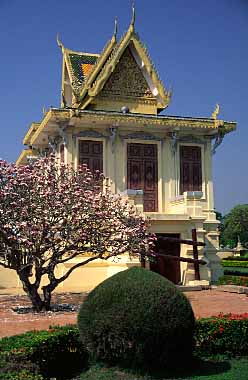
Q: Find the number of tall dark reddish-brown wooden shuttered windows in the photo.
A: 3